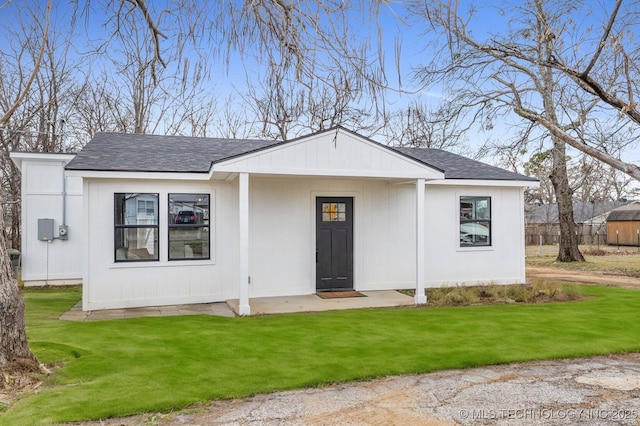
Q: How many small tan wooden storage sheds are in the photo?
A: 1